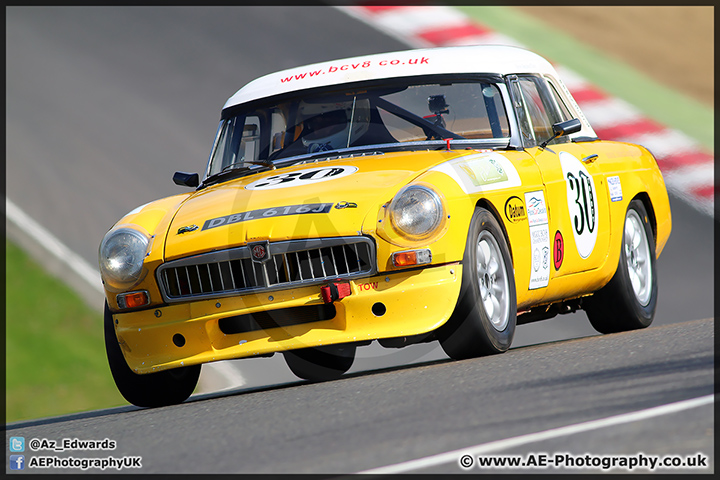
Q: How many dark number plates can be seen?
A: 1